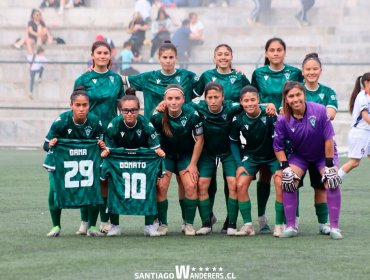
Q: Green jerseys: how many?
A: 12